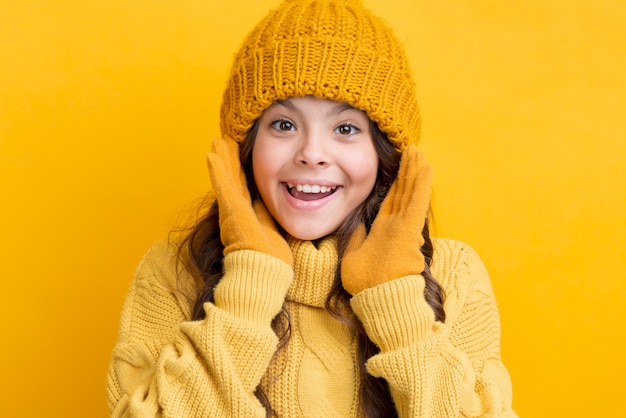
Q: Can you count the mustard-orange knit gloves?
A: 2